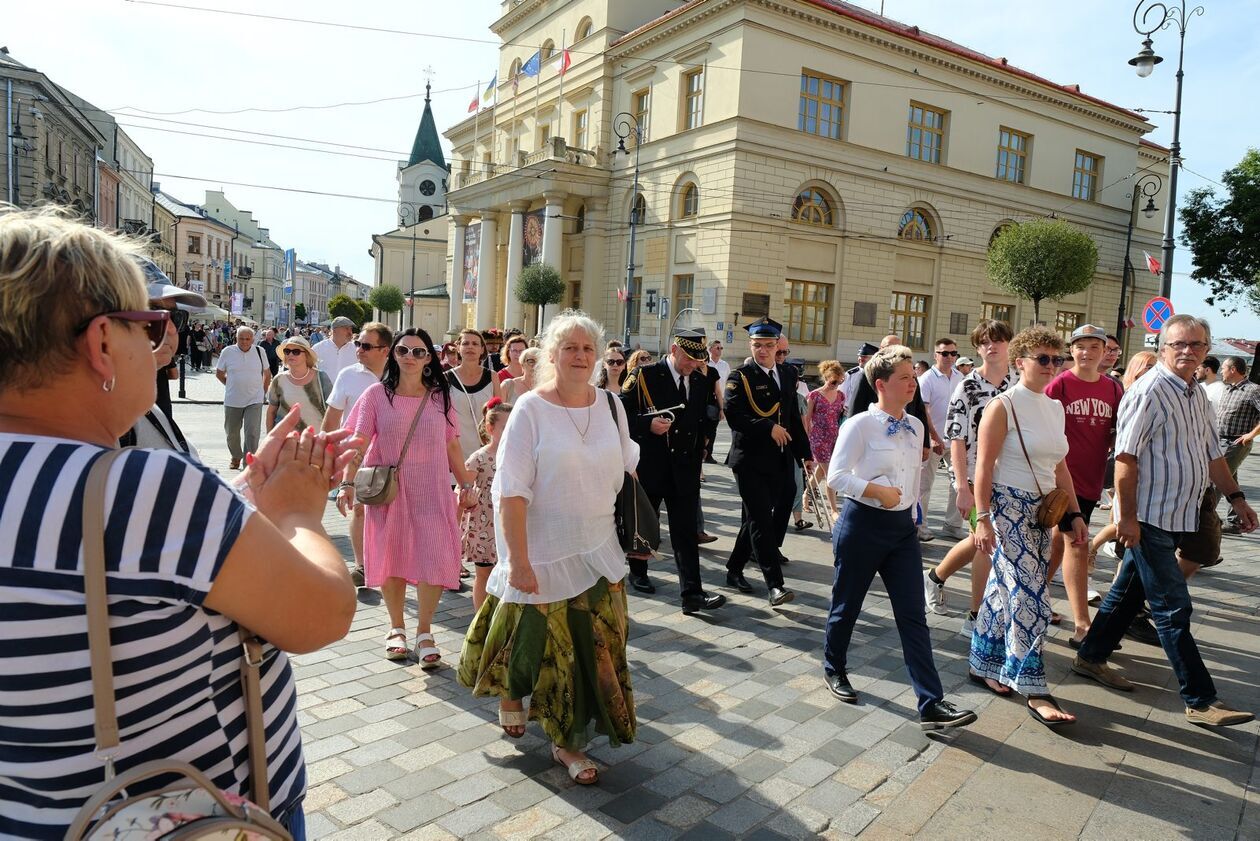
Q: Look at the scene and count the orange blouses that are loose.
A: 0